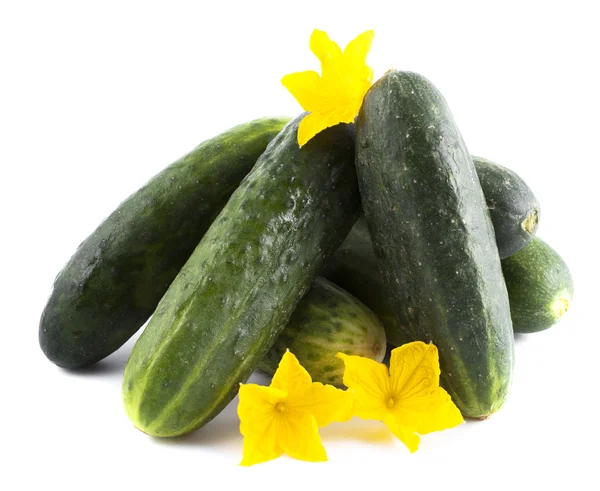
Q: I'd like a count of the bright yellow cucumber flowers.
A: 3